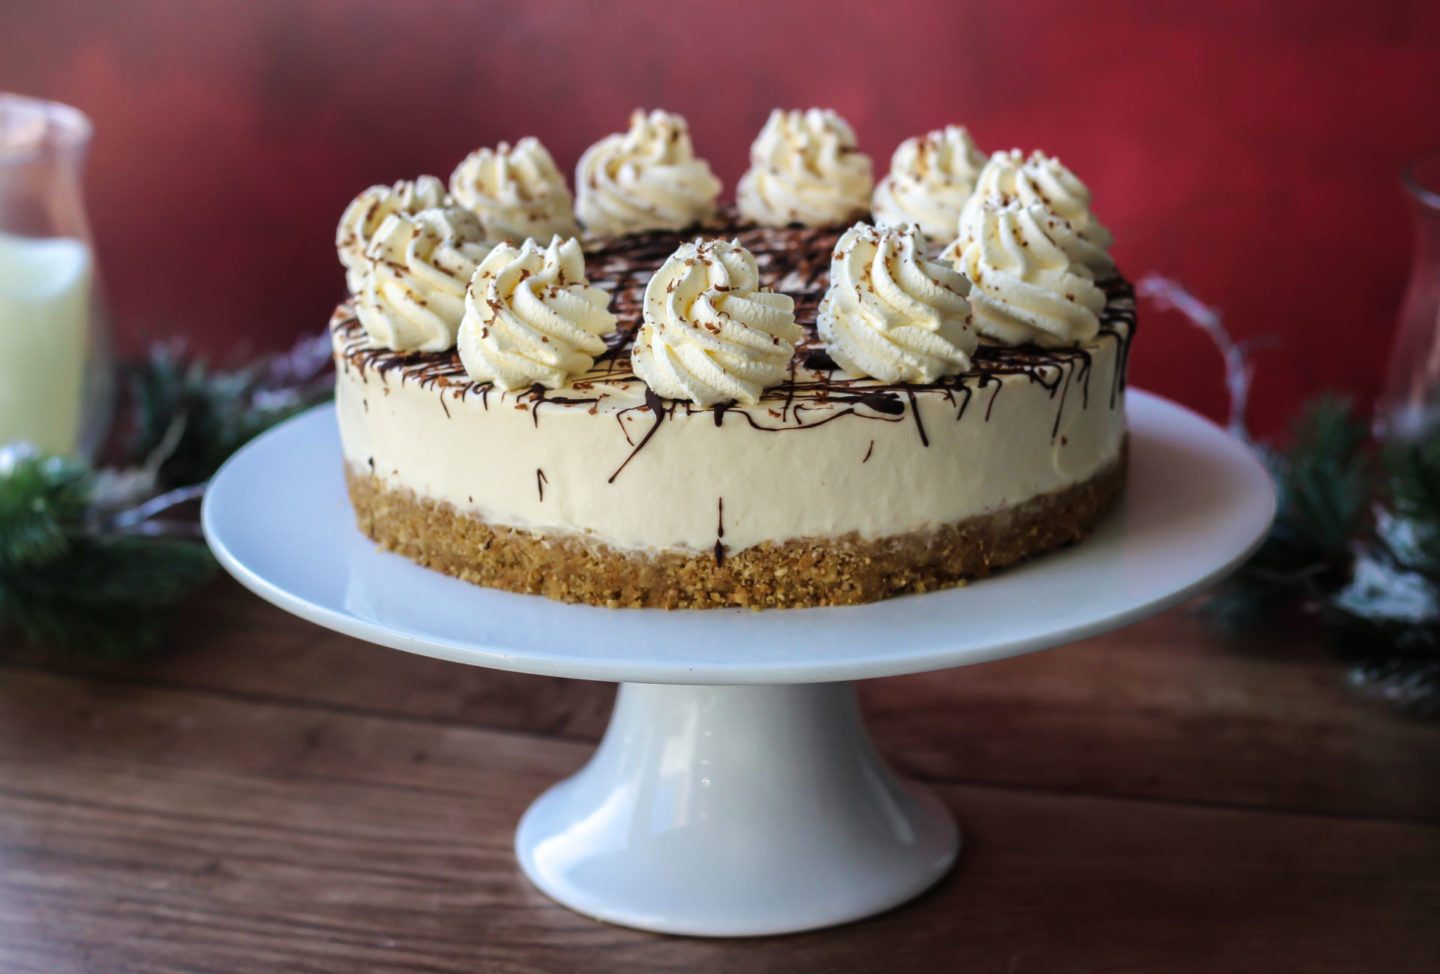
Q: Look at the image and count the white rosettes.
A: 11